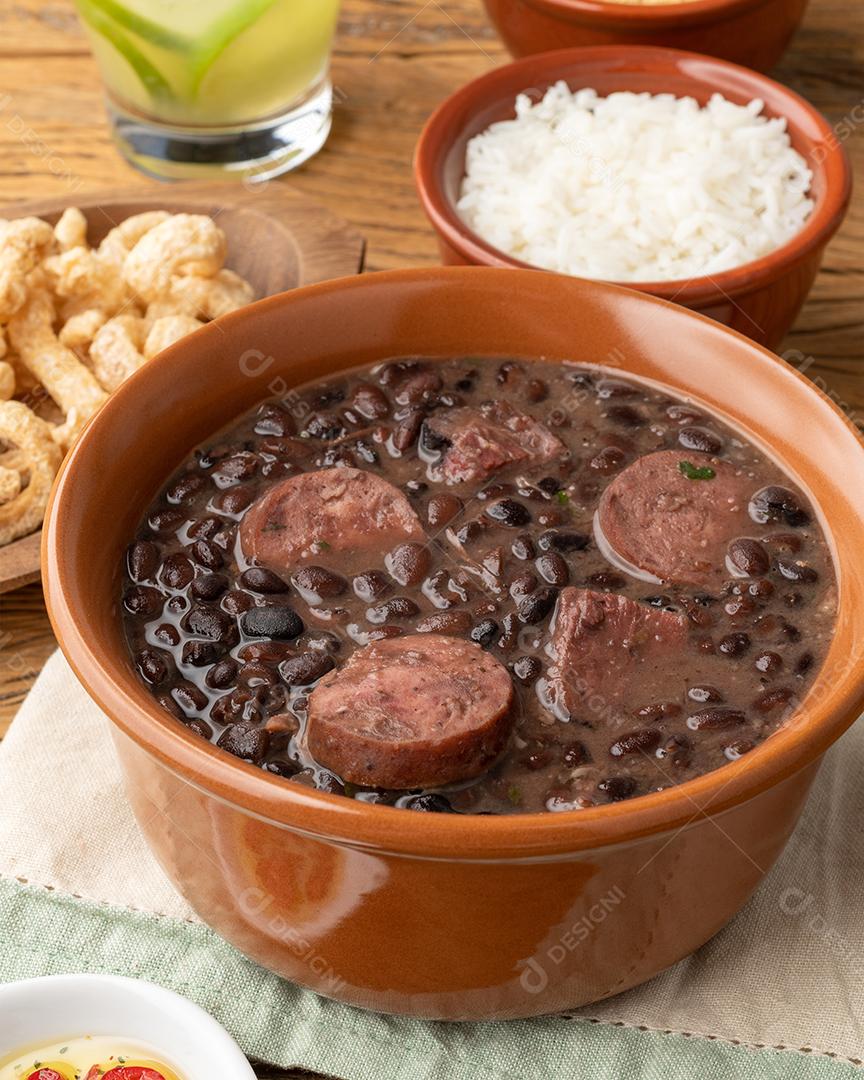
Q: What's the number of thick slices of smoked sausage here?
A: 3